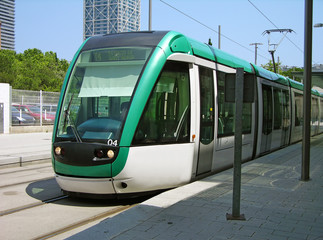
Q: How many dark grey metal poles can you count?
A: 2